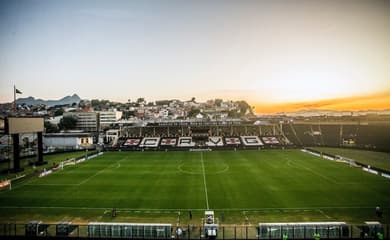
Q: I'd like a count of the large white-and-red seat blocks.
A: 4